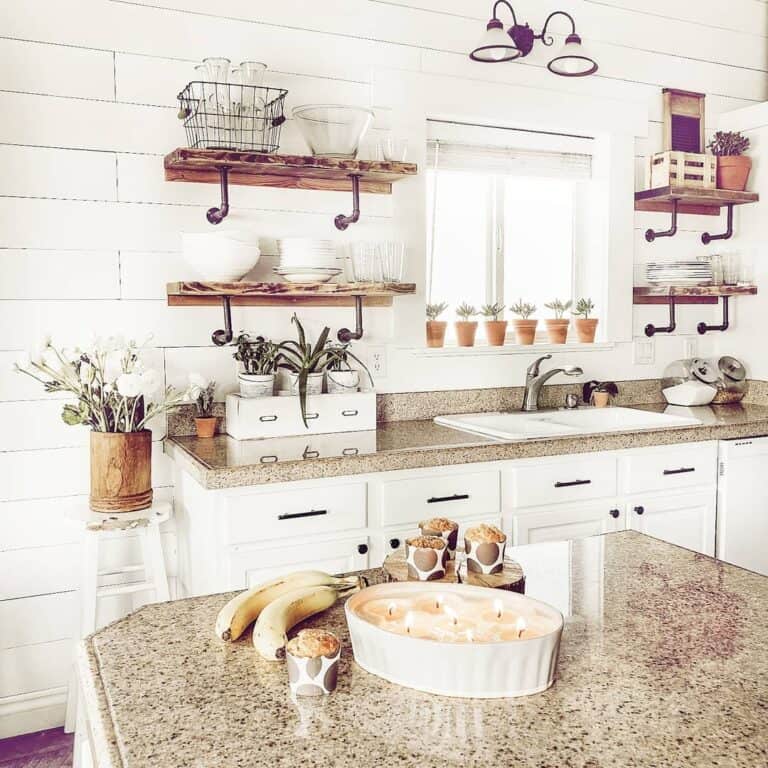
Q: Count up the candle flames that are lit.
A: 7